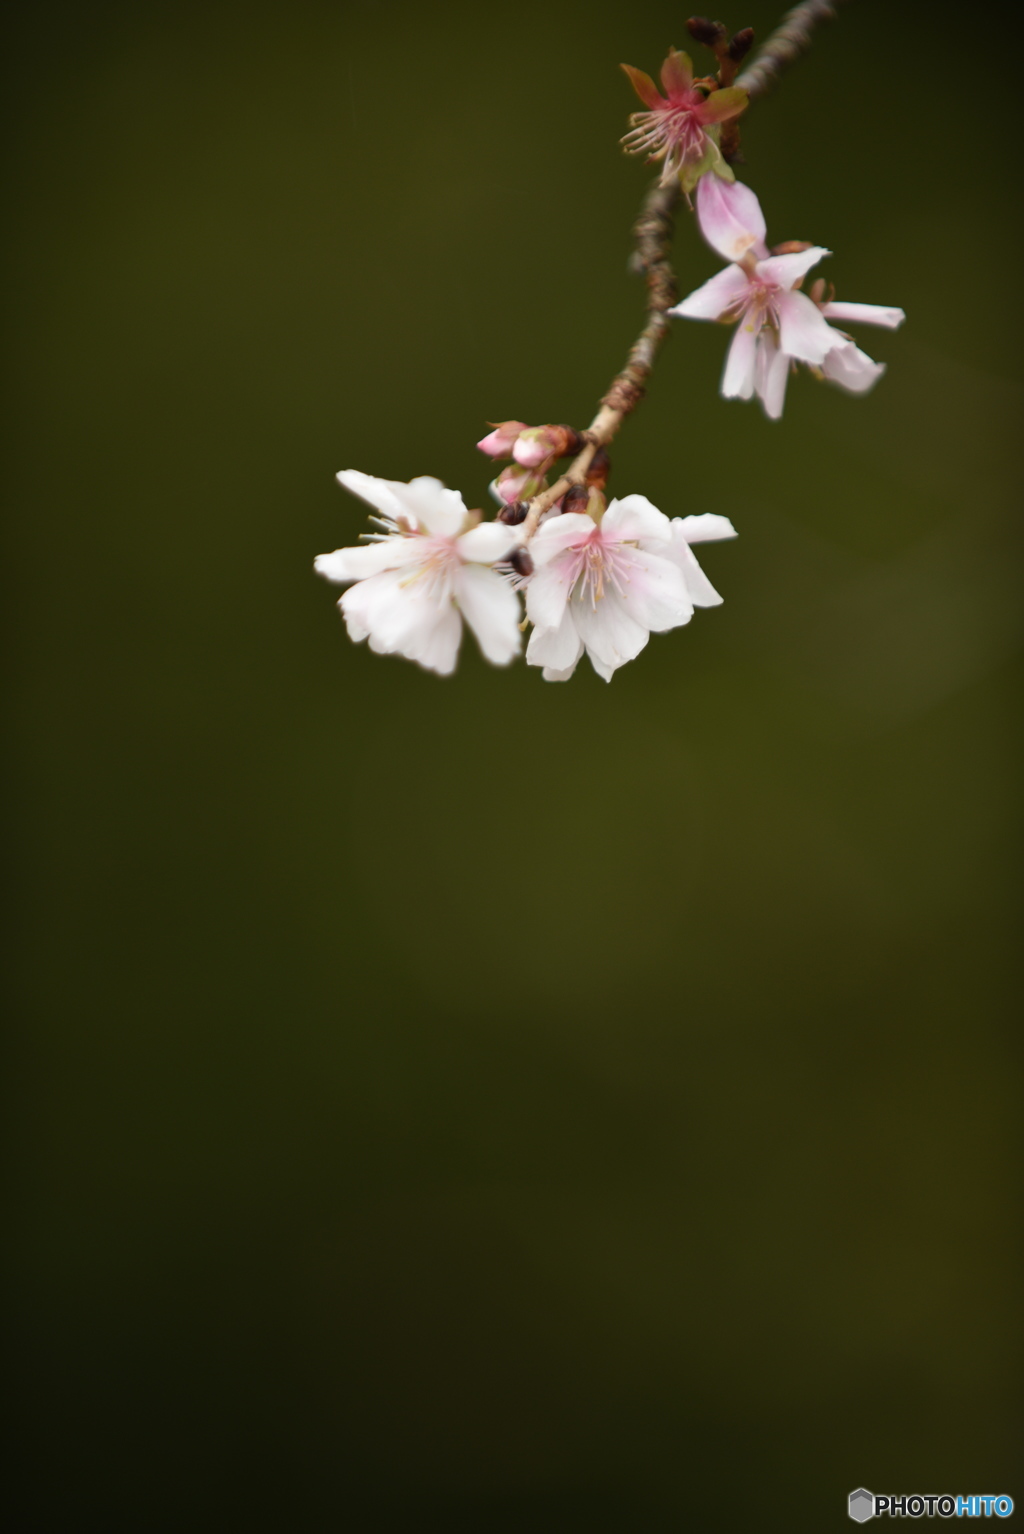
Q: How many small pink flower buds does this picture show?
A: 3